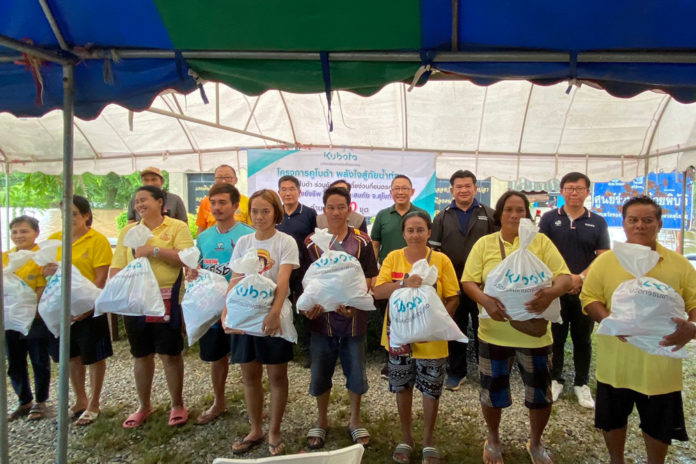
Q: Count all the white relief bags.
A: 9